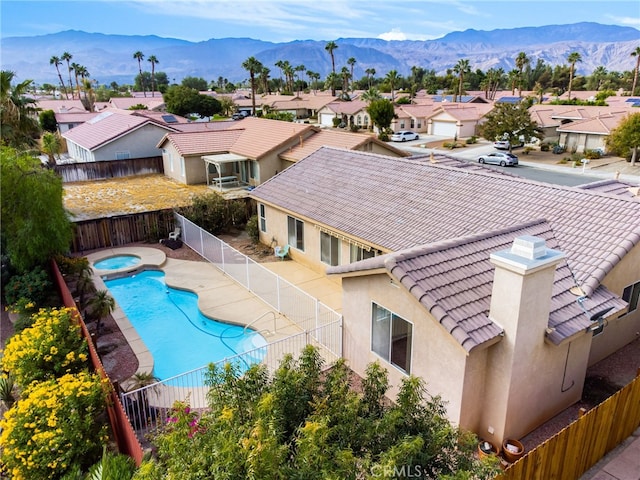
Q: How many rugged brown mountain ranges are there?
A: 1